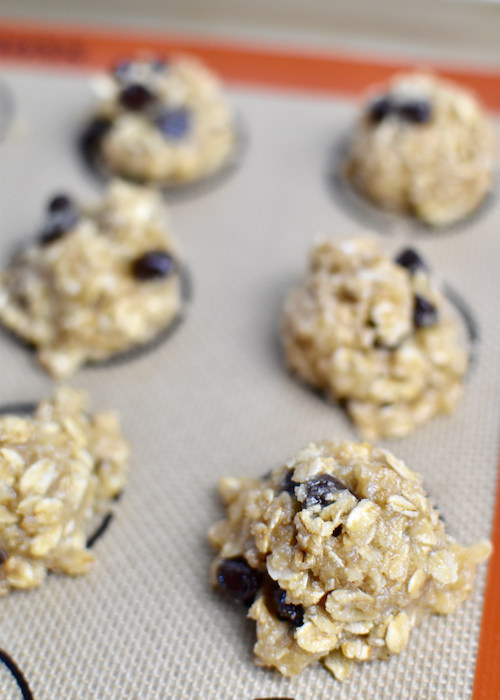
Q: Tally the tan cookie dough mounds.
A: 6